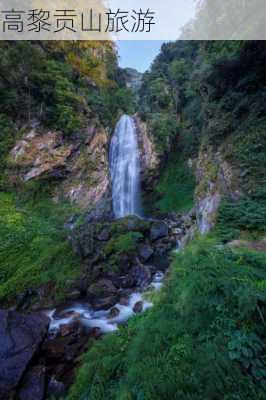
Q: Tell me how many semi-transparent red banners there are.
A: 0